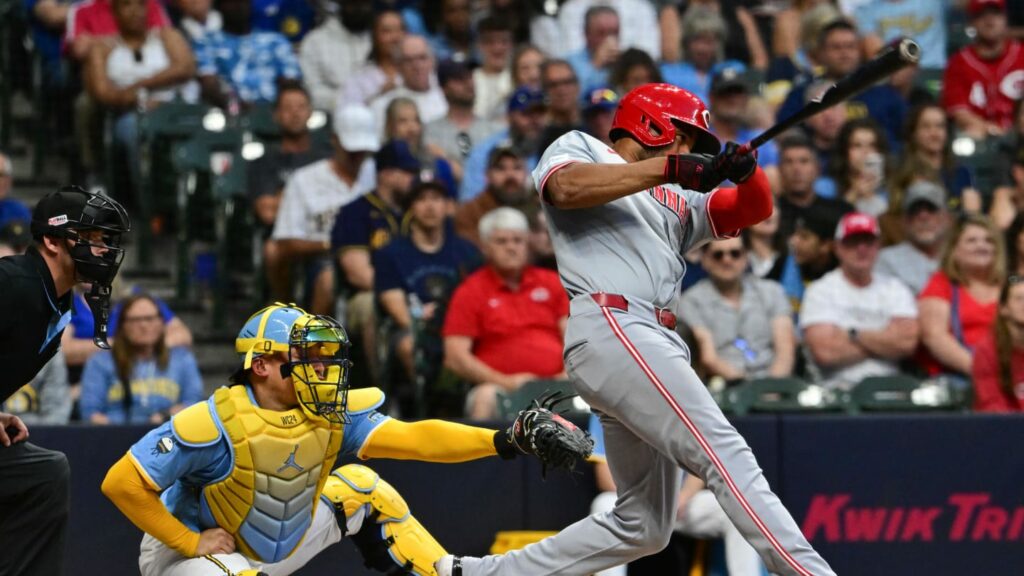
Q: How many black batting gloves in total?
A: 2